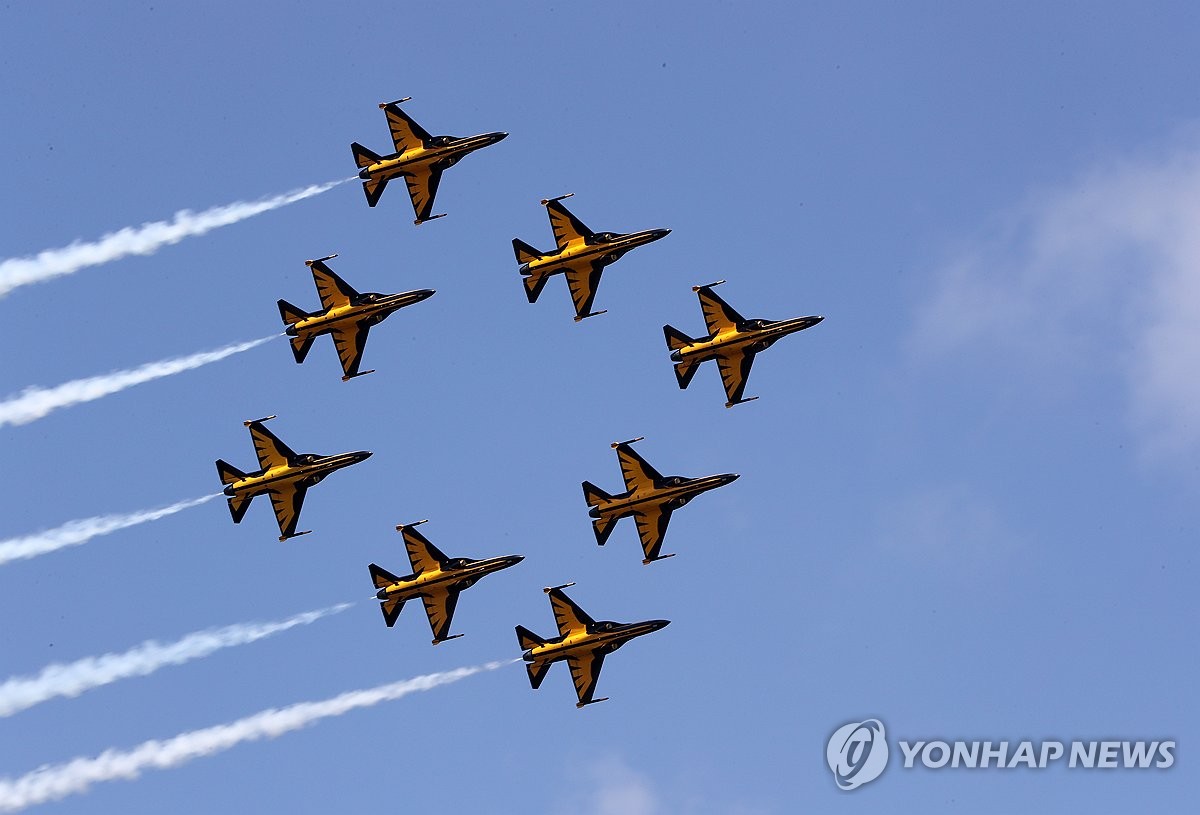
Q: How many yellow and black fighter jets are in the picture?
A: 8